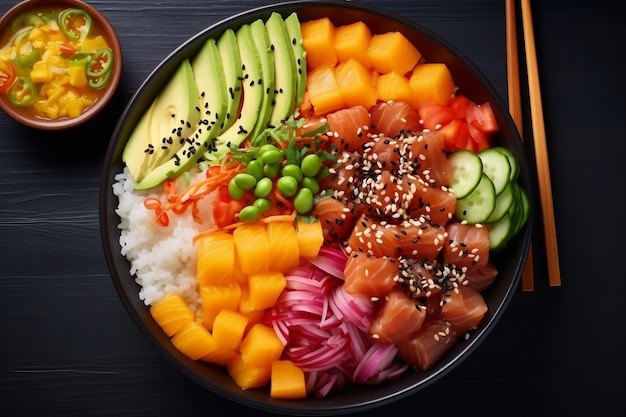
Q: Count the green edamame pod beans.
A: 14